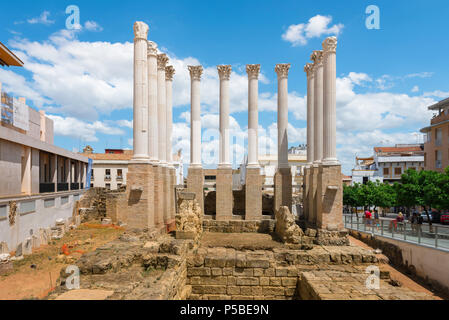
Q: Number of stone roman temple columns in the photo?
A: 11